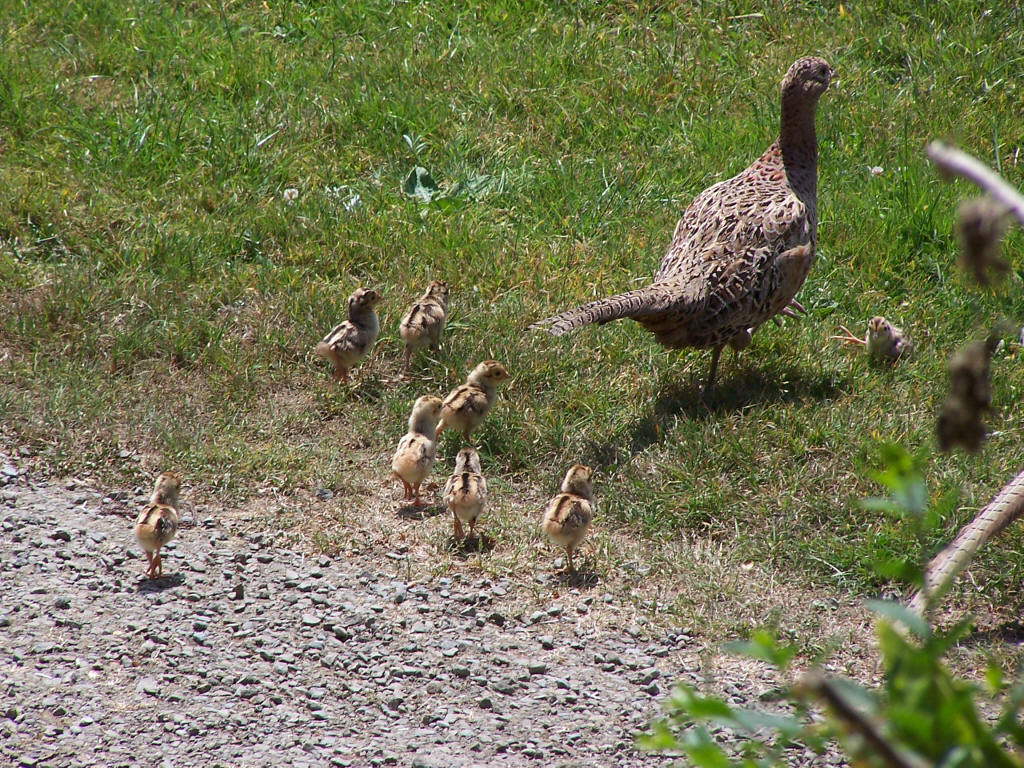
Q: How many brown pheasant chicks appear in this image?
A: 8